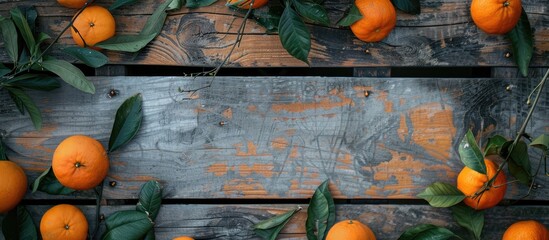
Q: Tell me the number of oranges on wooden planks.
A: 12